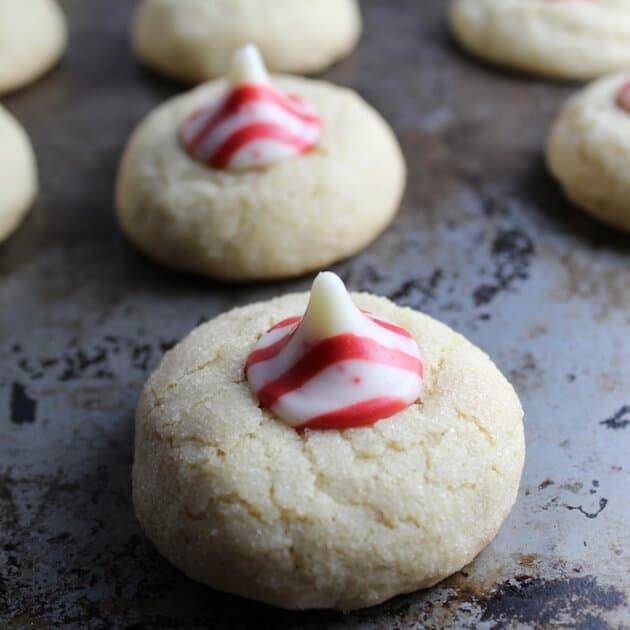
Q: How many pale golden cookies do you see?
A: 7